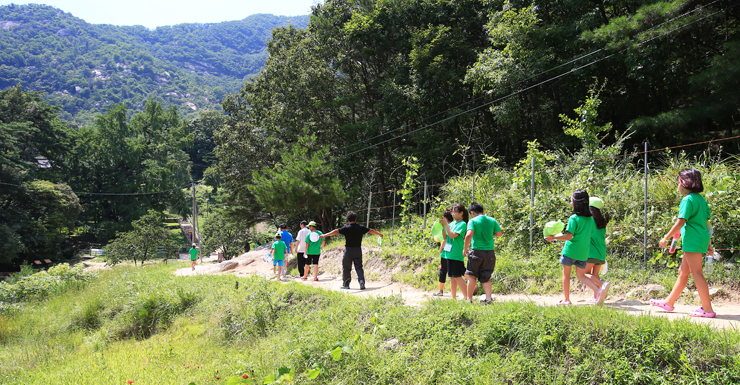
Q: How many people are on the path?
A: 12